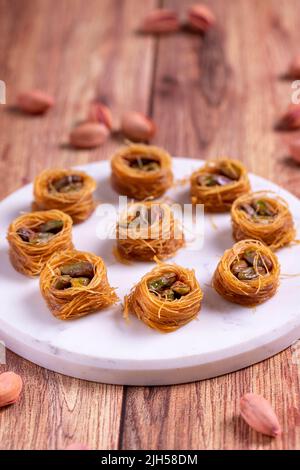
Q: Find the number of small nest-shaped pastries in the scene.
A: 9